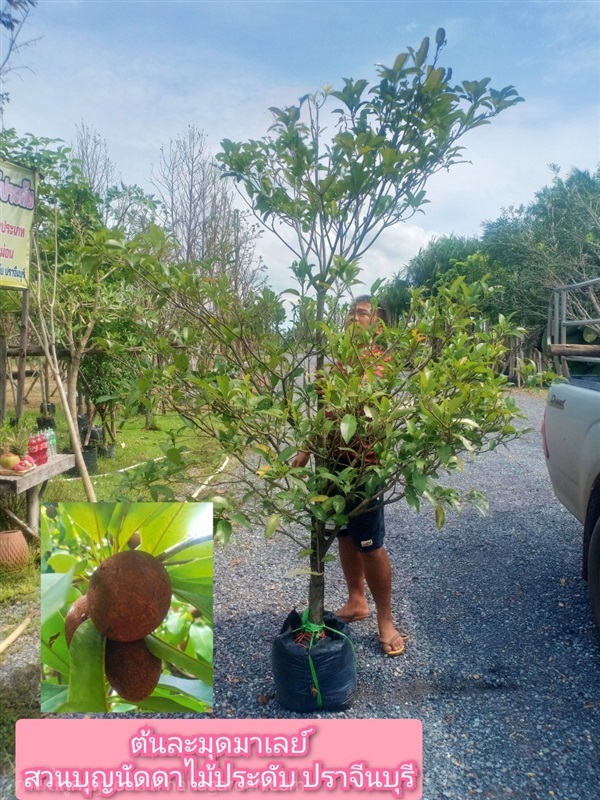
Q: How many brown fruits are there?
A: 3